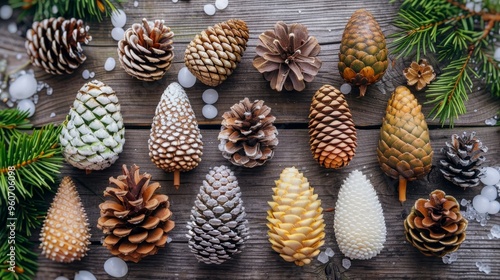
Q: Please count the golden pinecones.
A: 1